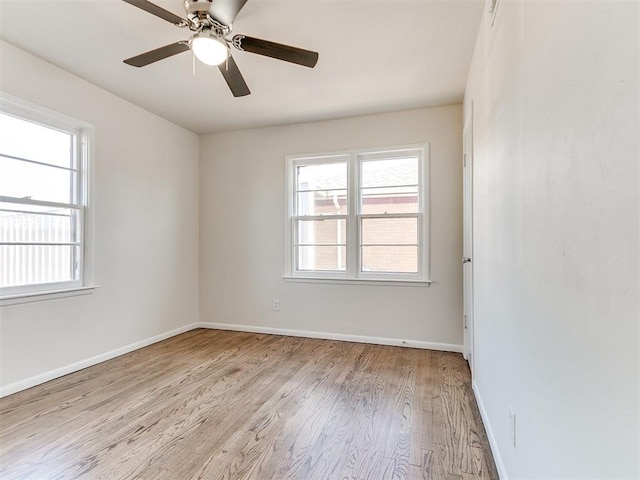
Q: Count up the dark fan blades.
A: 4